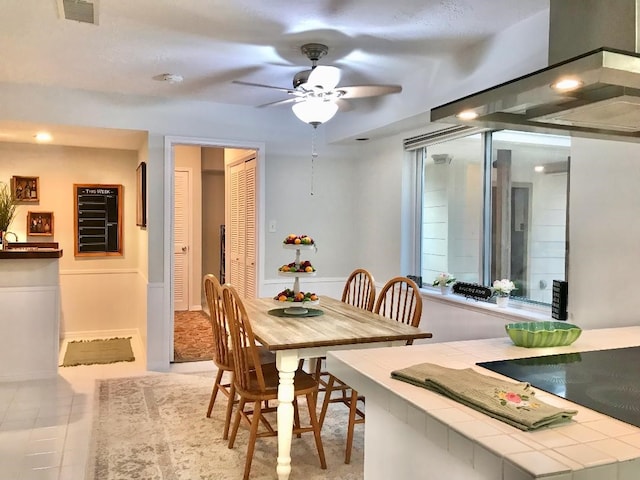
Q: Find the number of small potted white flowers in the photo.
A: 2